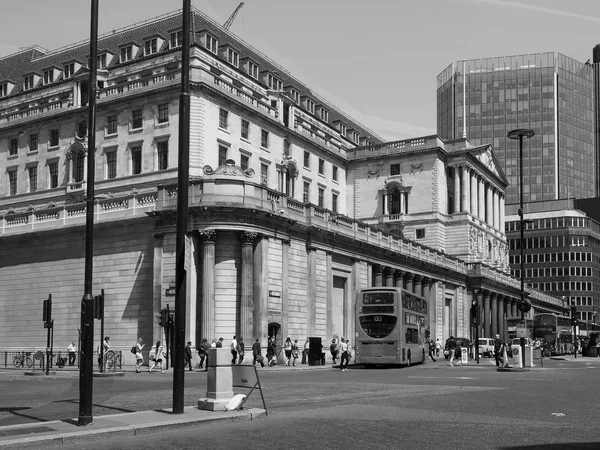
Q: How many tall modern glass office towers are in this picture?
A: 1